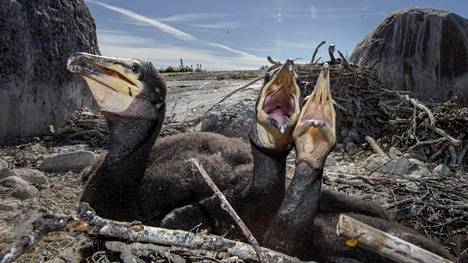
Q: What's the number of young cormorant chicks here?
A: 3